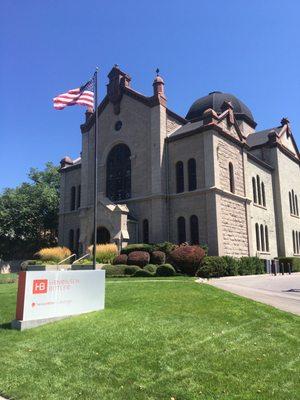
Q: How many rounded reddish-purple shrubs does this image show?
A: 4